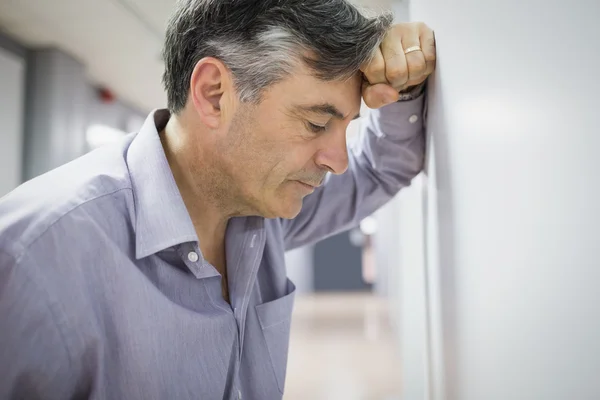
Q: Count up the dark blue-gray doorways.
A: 1